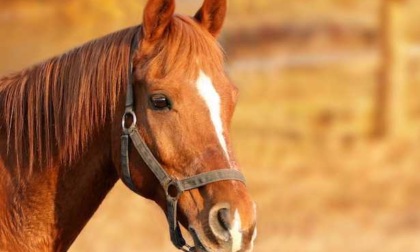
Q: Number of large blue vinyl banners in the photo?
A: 0